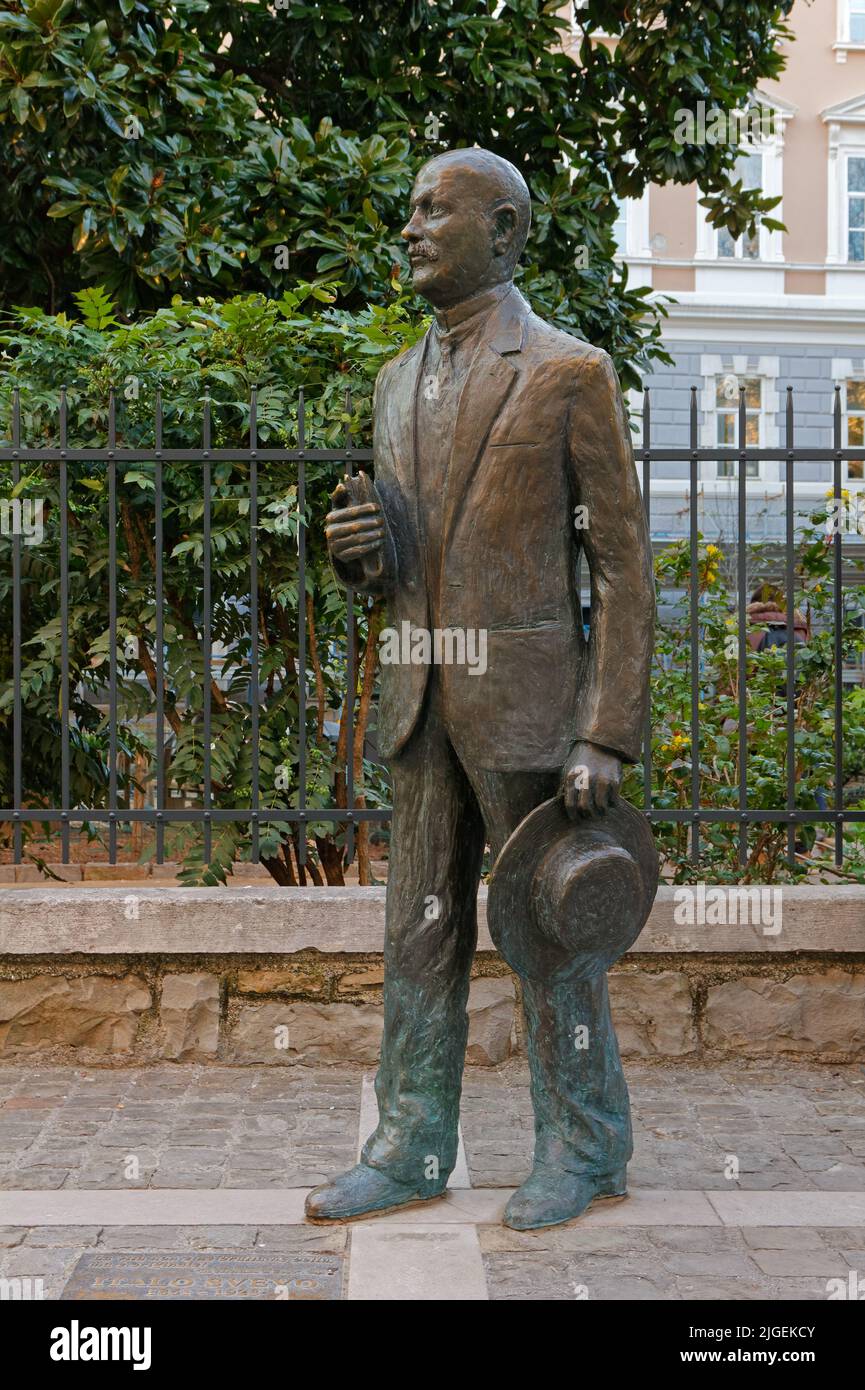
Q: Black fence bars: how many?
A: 13